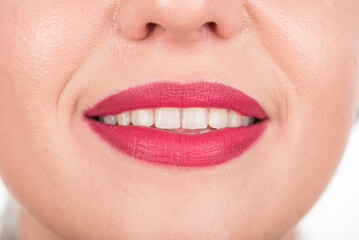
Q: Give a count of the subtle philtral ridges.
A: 2